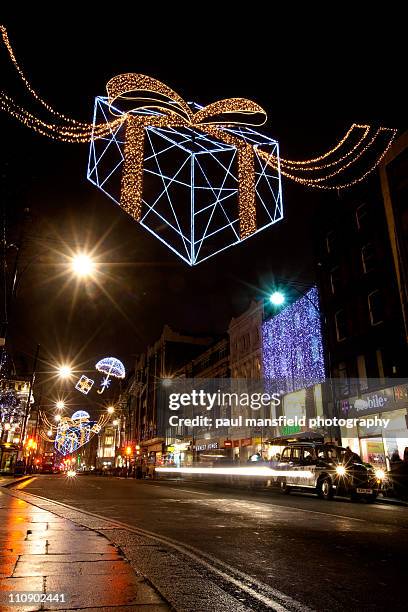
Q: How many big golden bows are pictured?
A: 1